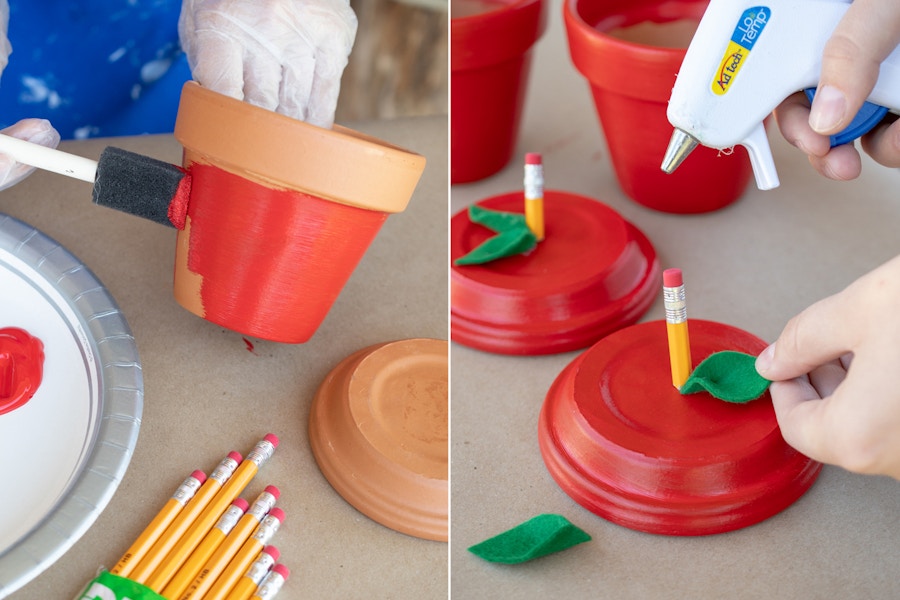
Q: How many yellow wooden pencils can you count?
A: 10